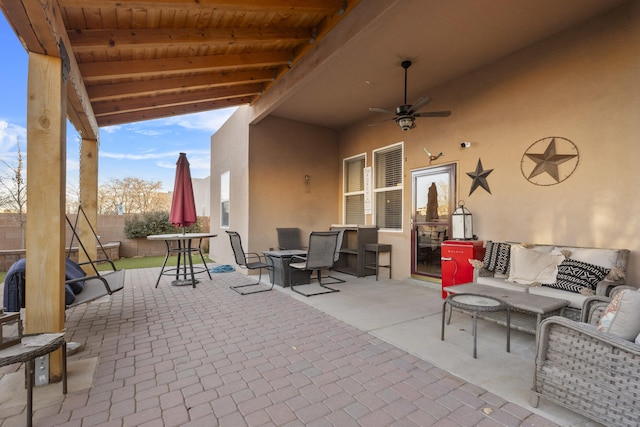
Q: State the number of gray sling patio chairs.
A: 4